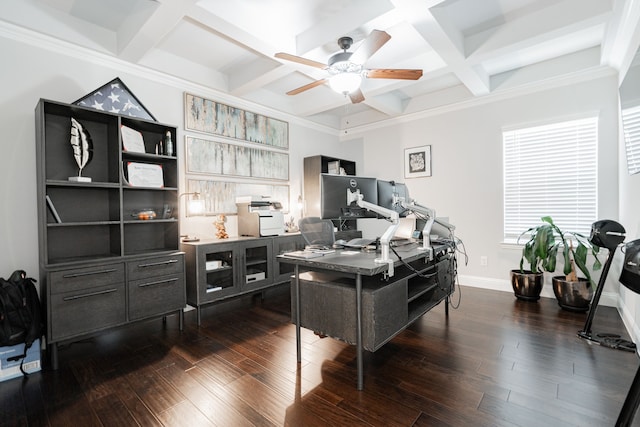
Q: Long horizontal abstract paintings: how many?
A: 3